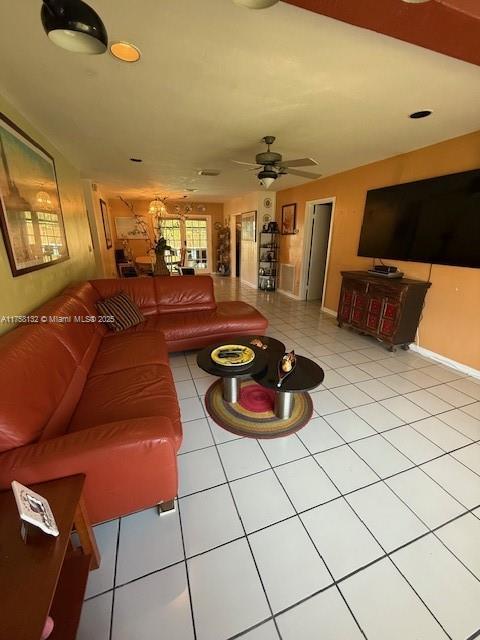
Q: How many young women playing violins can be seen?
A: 0